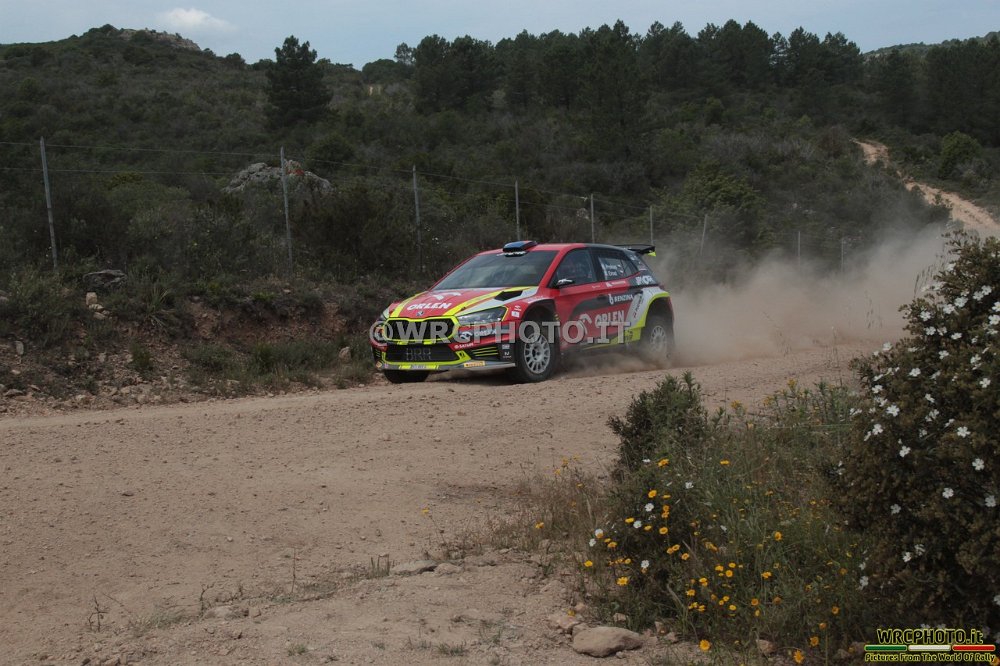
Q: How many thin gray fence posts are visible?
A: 9